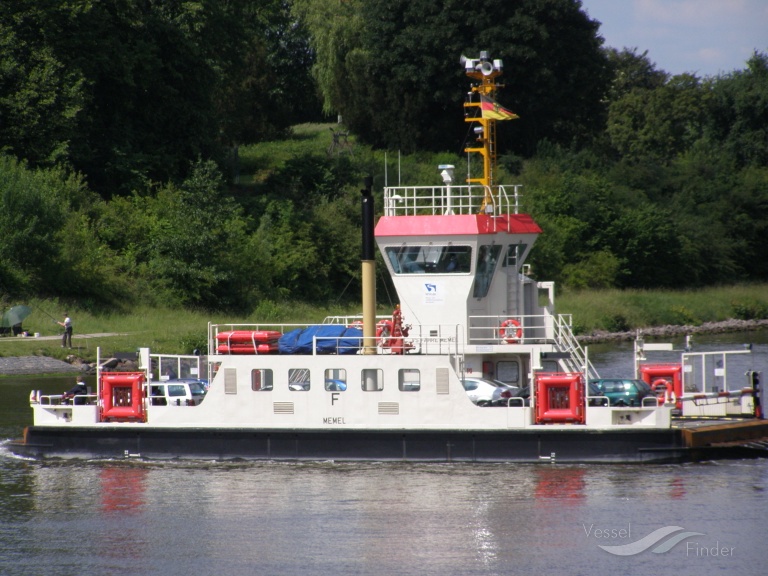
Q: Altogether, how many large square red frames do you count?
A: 3